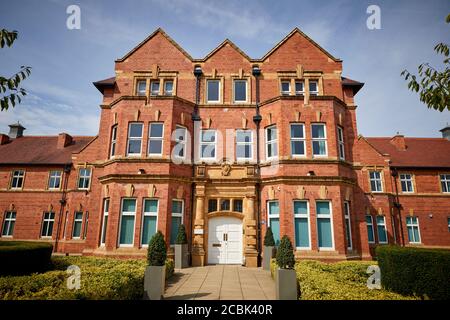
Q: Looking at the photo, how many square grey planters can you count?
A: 4